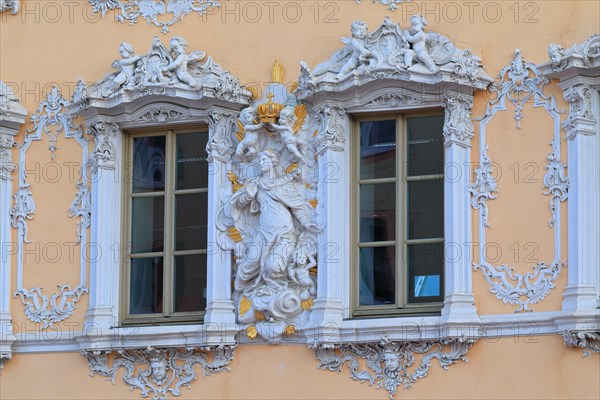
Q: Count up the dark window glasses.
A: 12